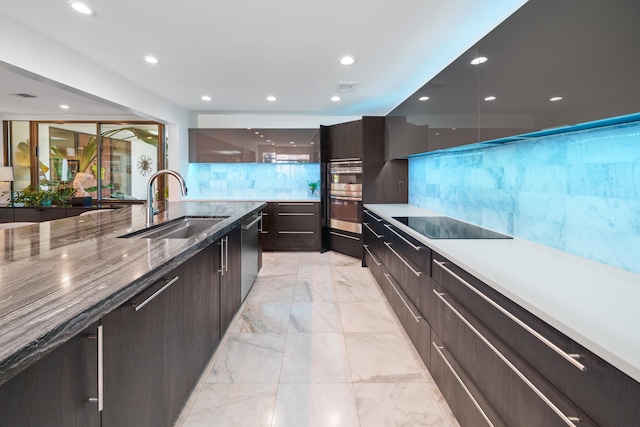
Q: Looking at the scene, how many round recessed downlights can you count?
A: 7